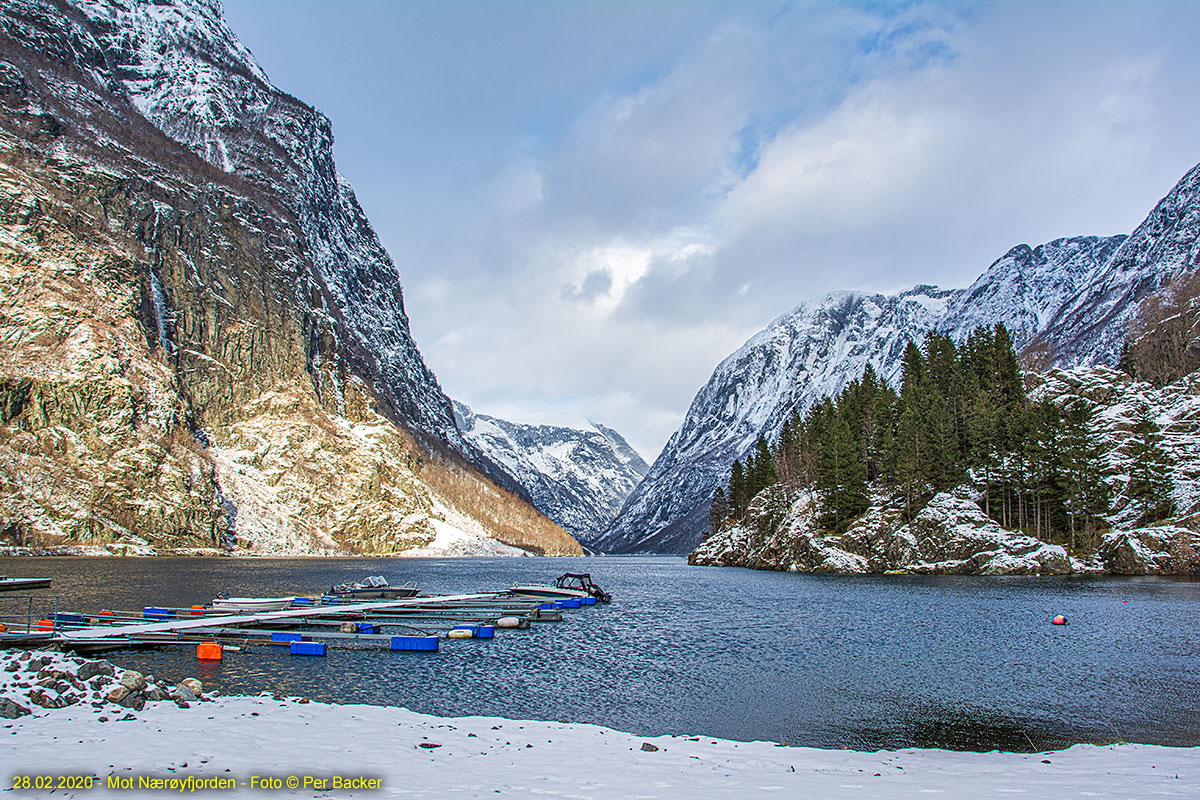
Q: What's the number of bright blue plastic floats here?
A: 11